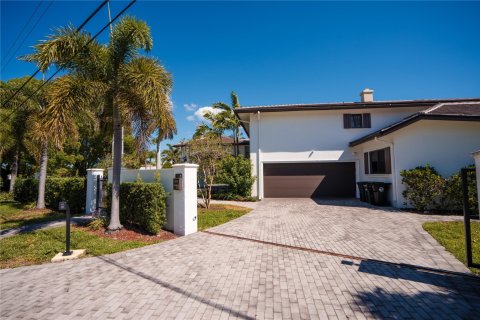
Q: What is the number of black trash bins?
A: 2